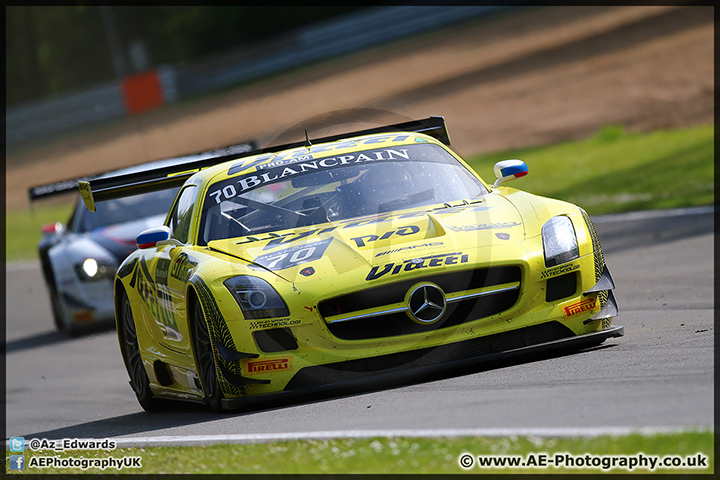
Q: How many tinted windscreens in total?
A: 2